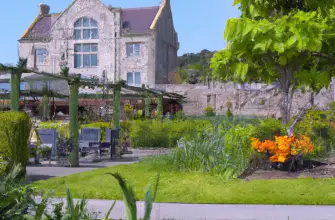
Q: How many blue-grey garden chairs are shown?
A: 3